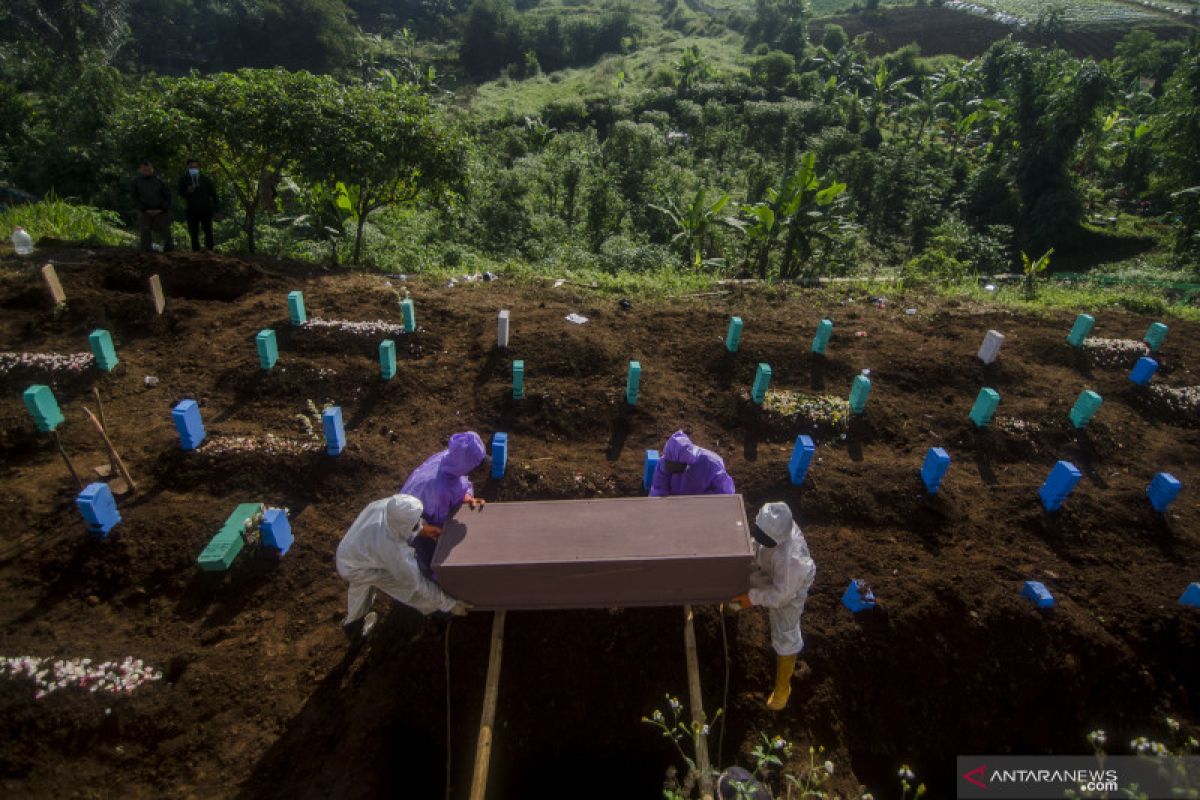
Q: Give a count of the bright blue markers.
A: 14